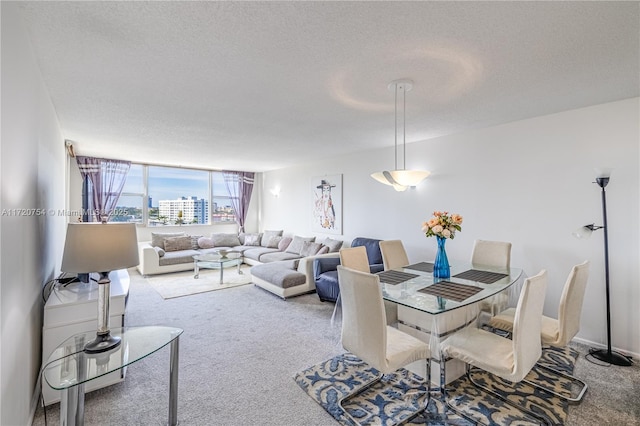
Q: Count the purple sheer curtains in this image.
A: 2